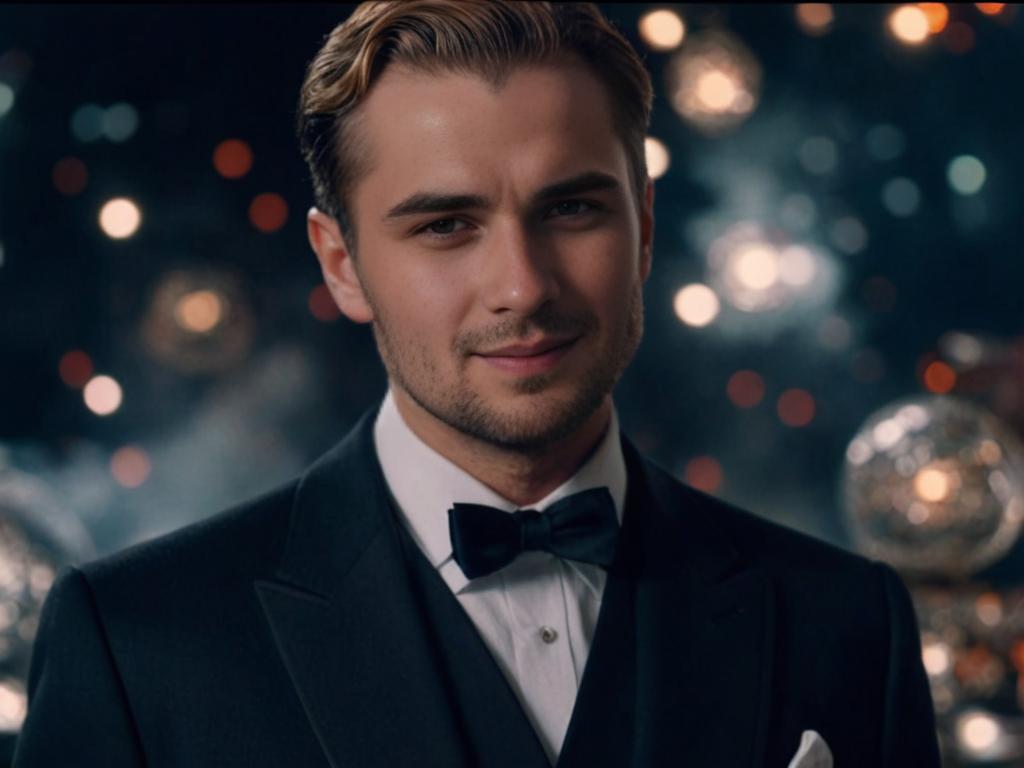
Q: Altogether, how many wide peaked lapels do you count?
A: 2